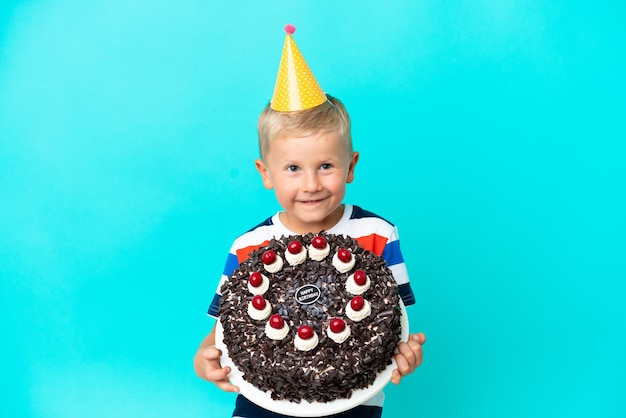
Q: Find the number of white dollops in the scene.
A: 11